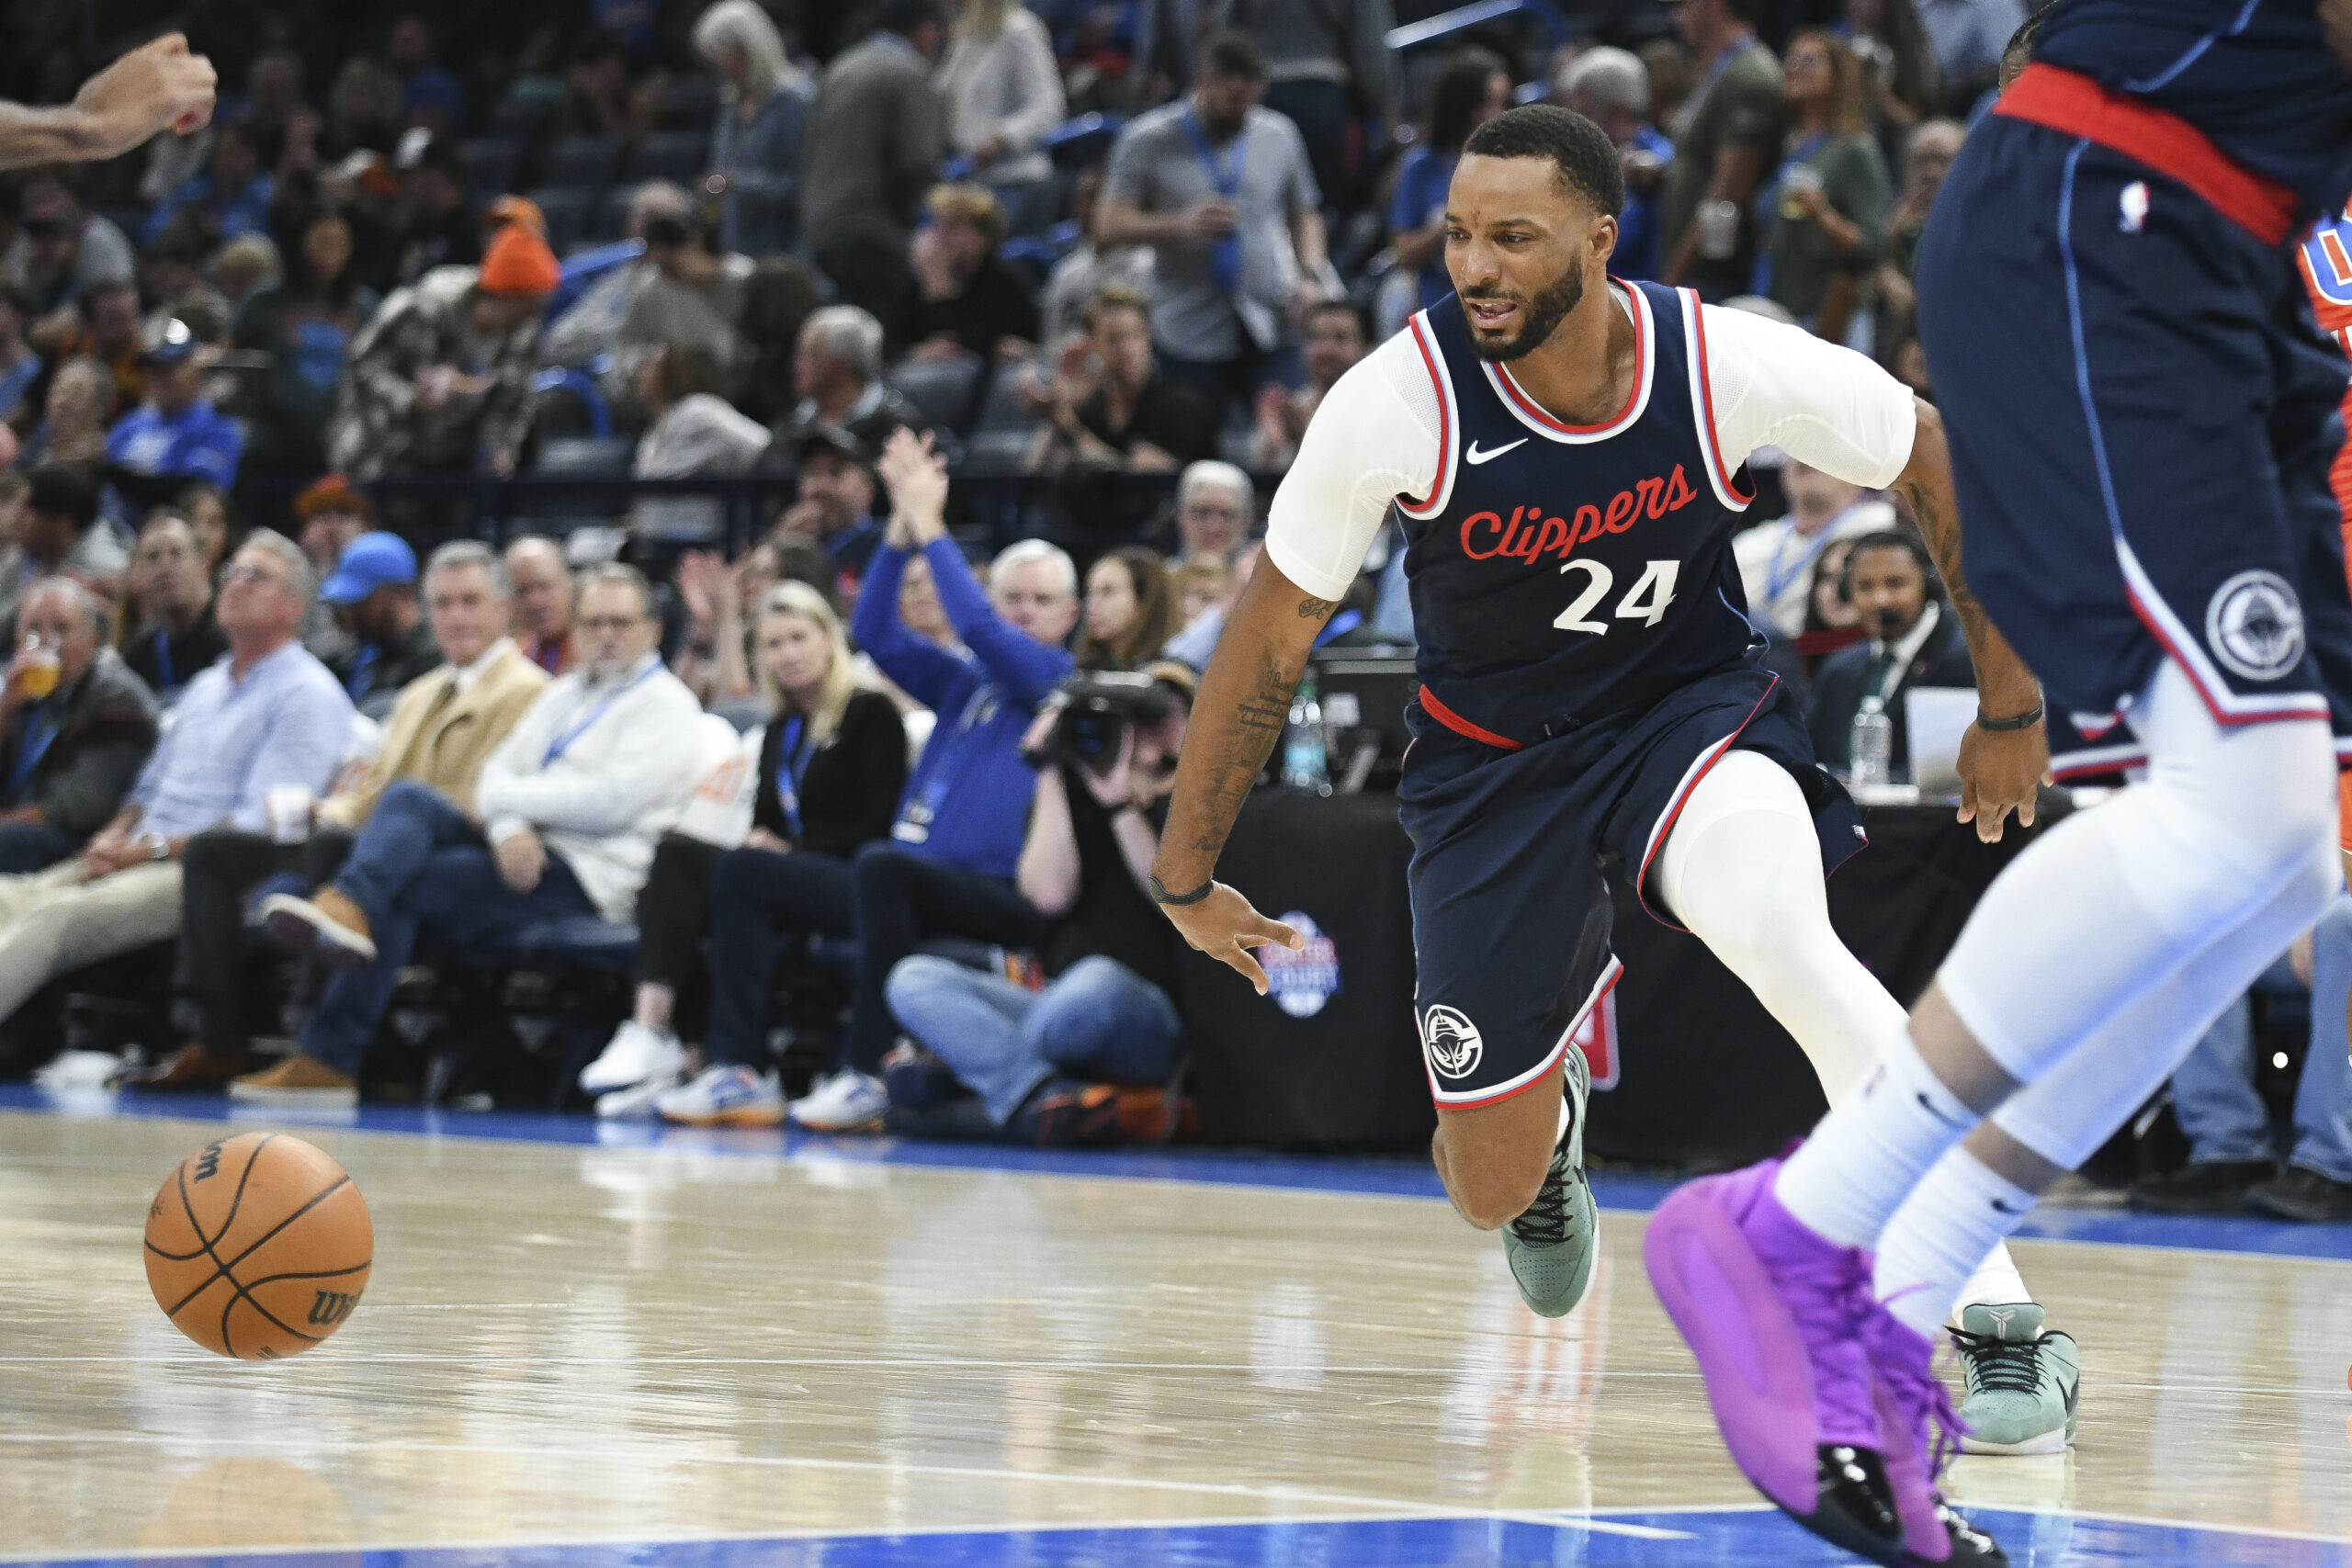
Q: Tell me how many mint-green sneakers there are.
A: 2